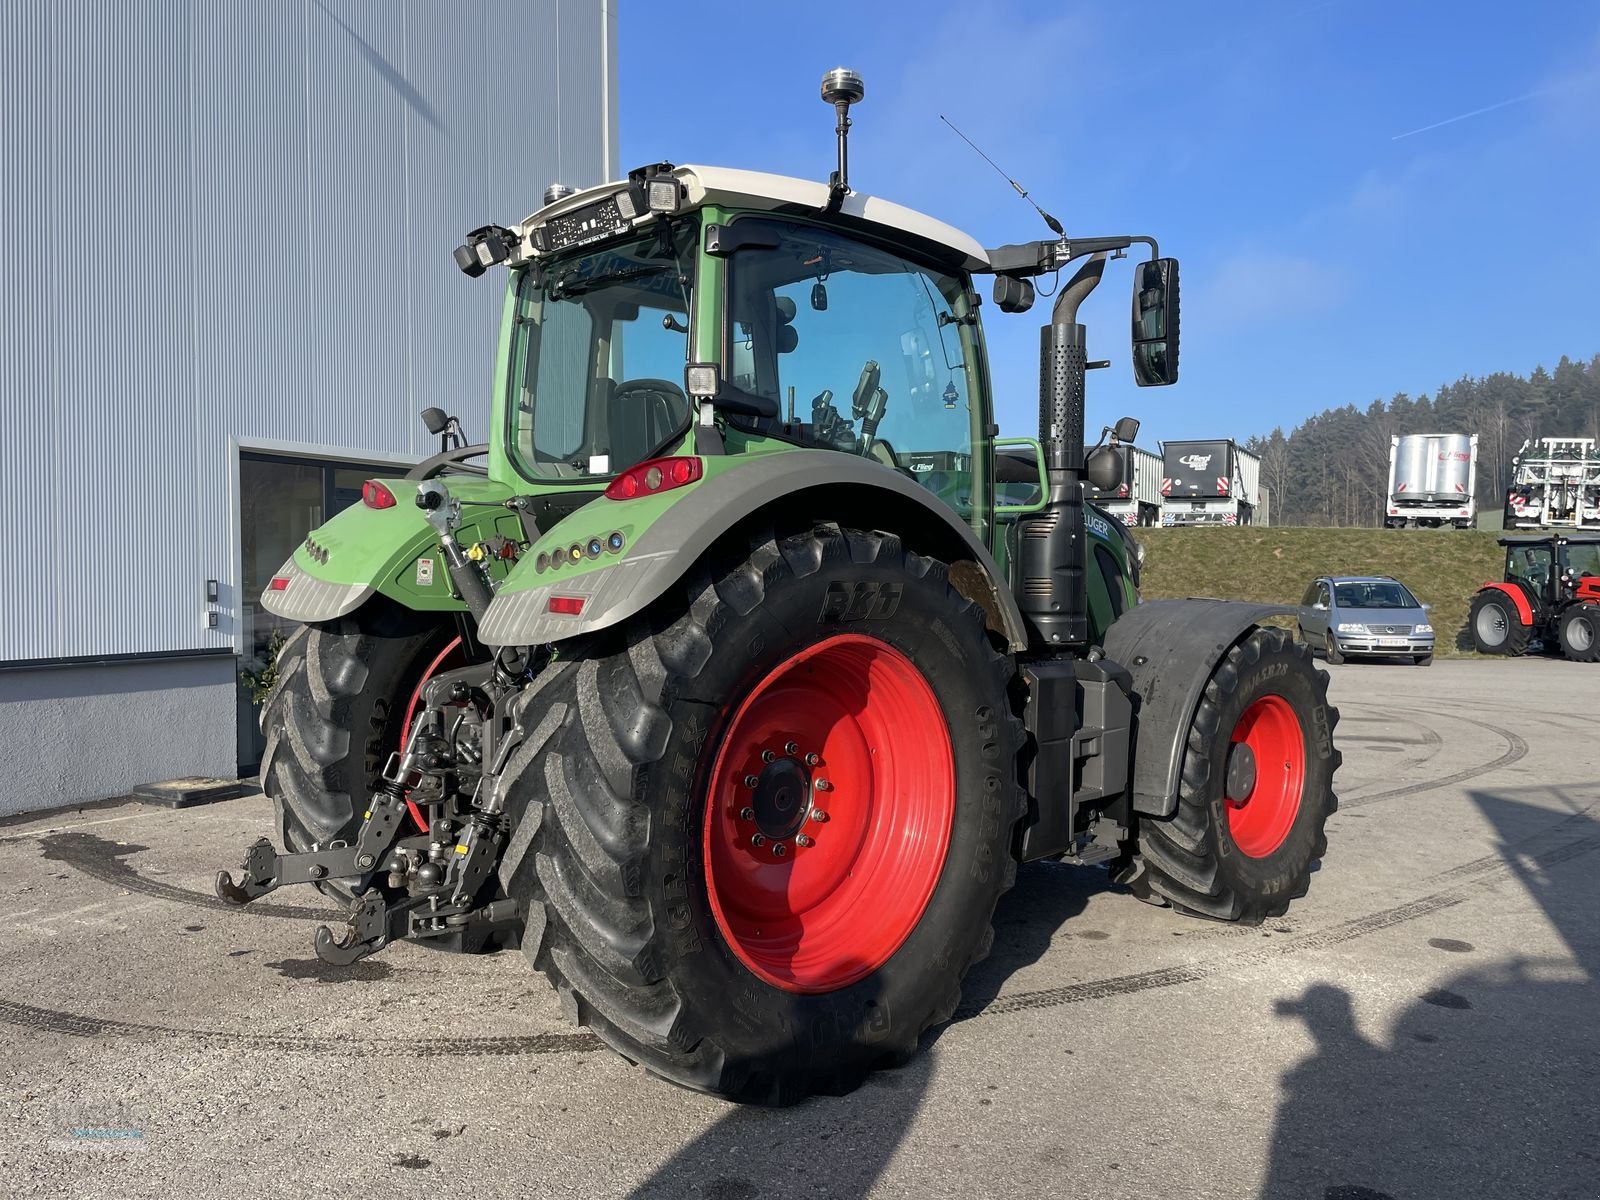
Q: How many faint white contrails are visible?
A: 1